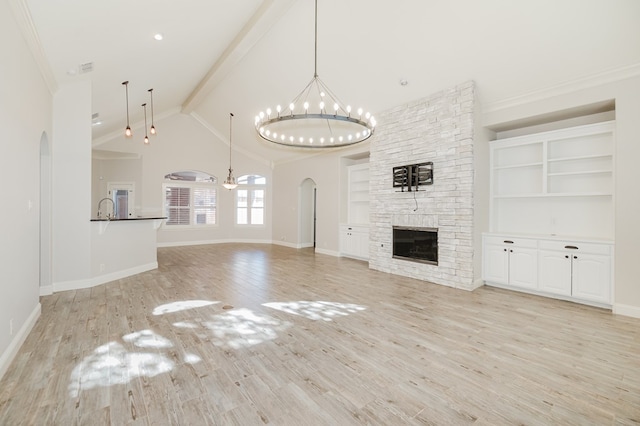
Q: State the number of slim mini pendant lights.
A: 3